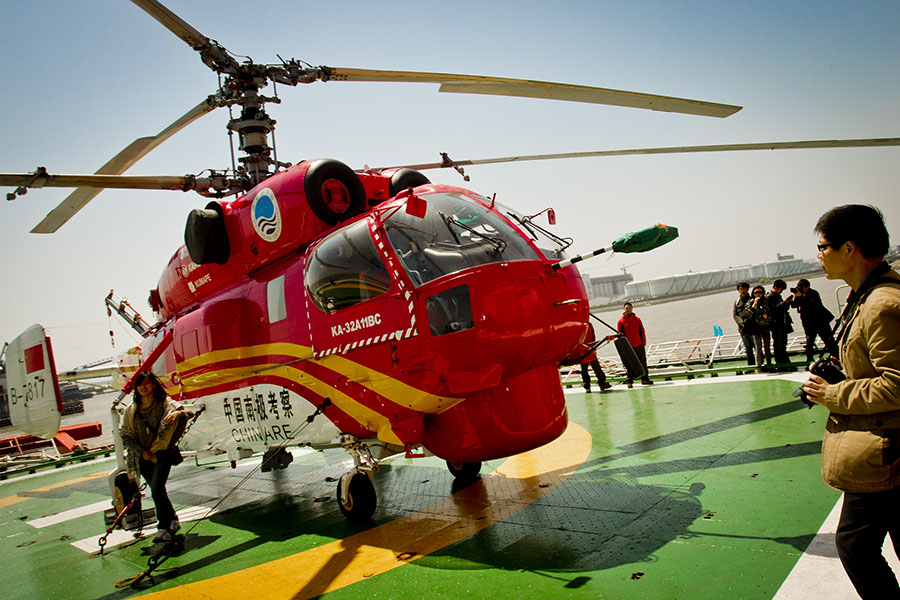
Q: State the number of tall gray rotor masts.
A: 1